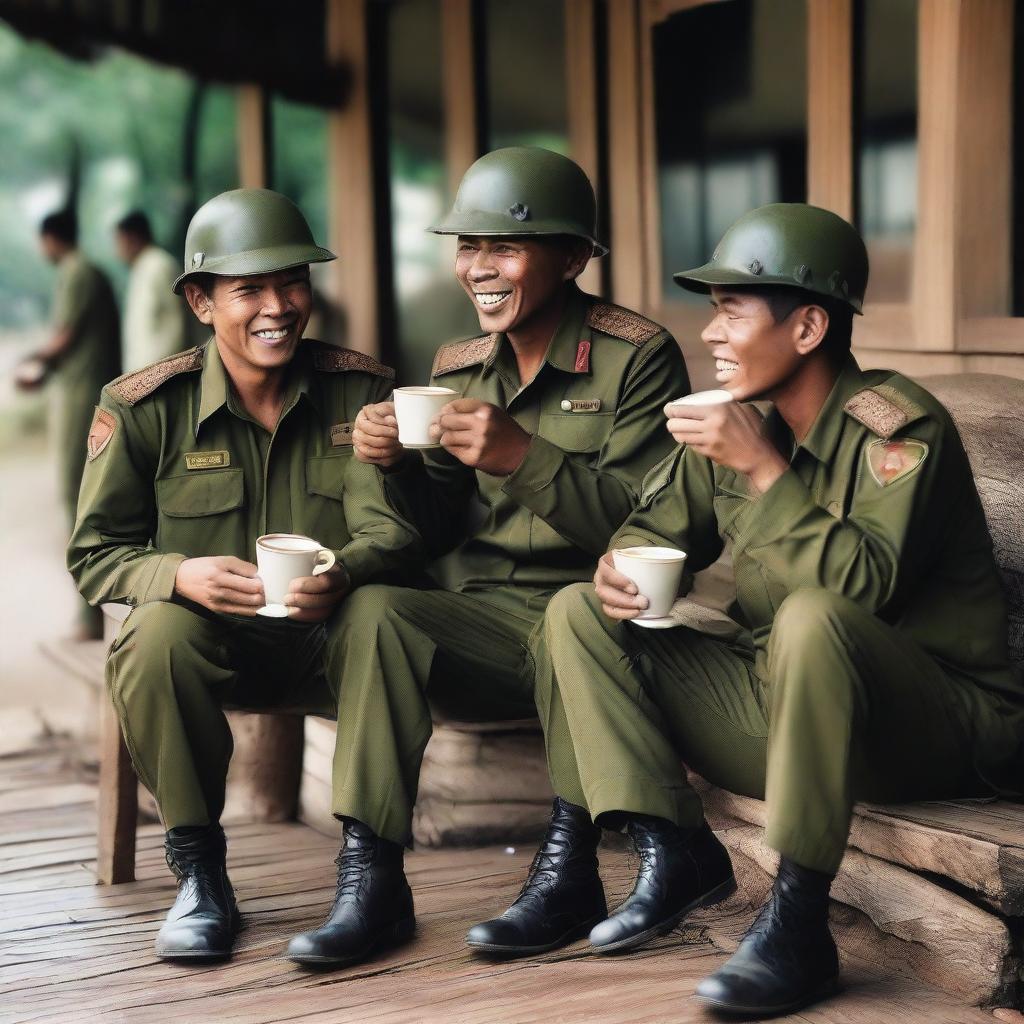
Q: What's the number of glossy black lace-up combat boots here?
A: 5